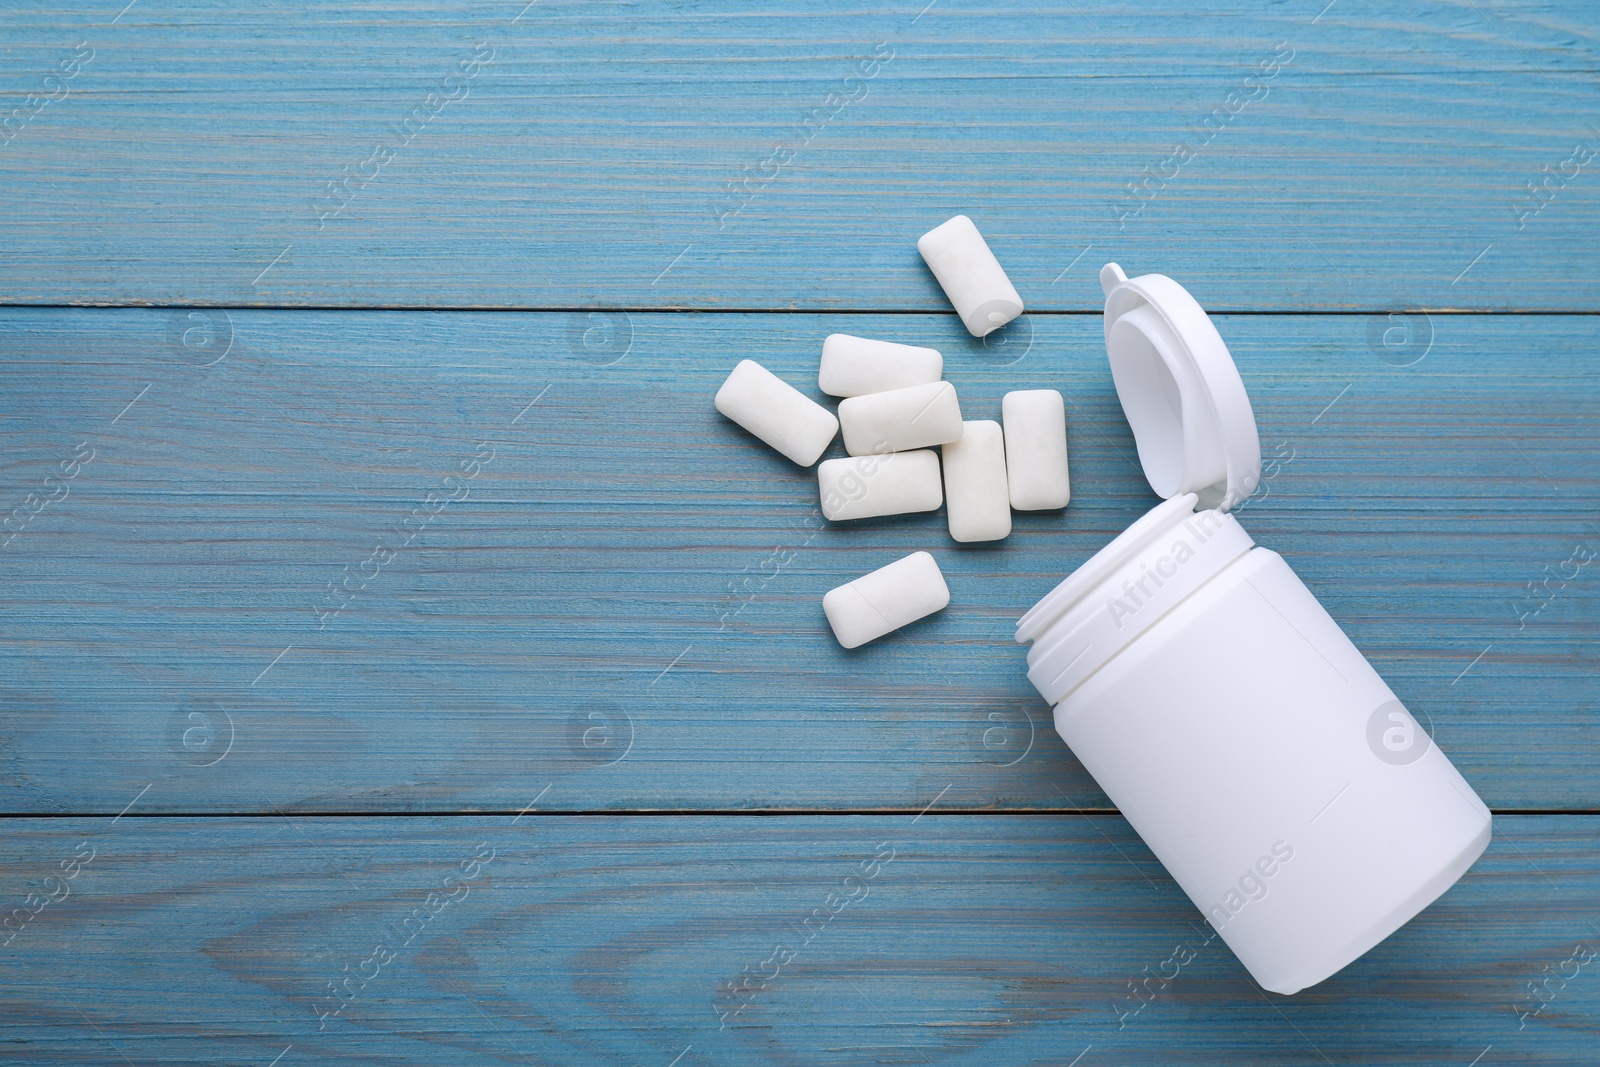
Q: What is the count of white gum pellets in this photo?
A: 8